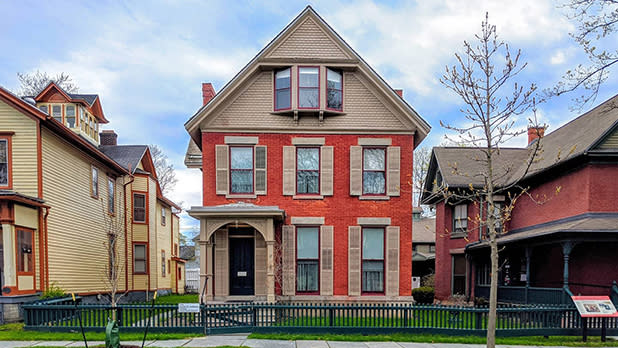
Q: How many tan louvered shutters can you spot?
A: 12